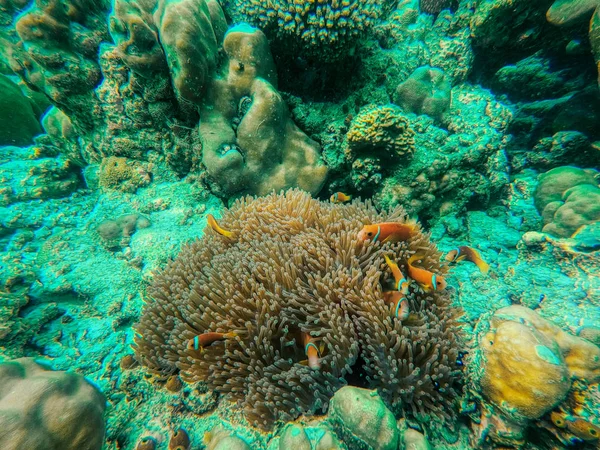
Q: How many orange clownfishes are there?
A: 9